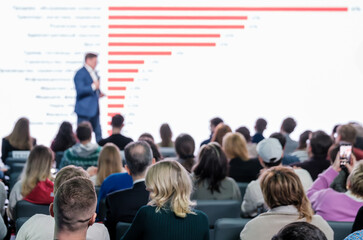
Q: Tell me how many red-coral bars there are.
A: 15